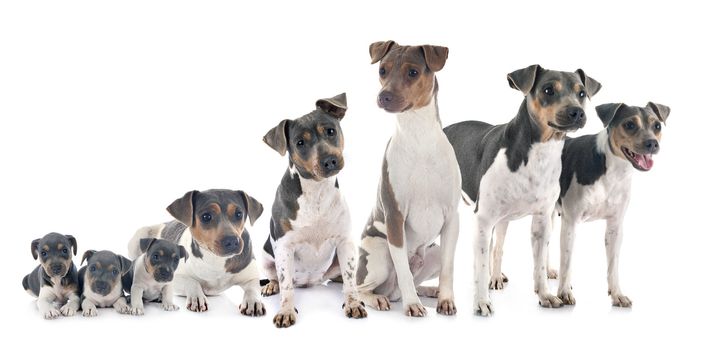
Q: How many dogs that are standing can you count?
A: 2